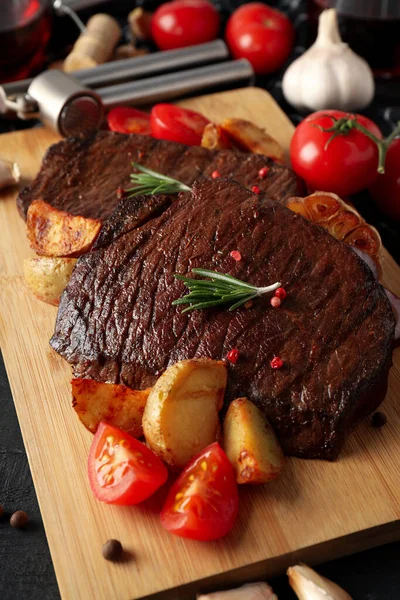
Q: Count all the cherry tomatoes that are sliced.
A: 4